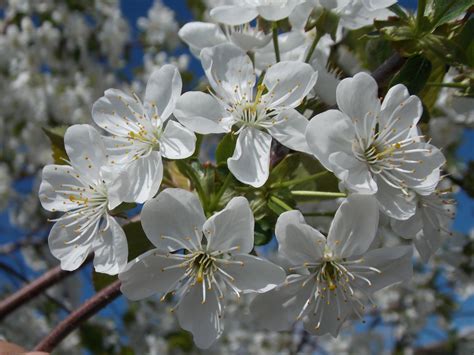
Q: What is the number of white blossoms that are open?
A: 6